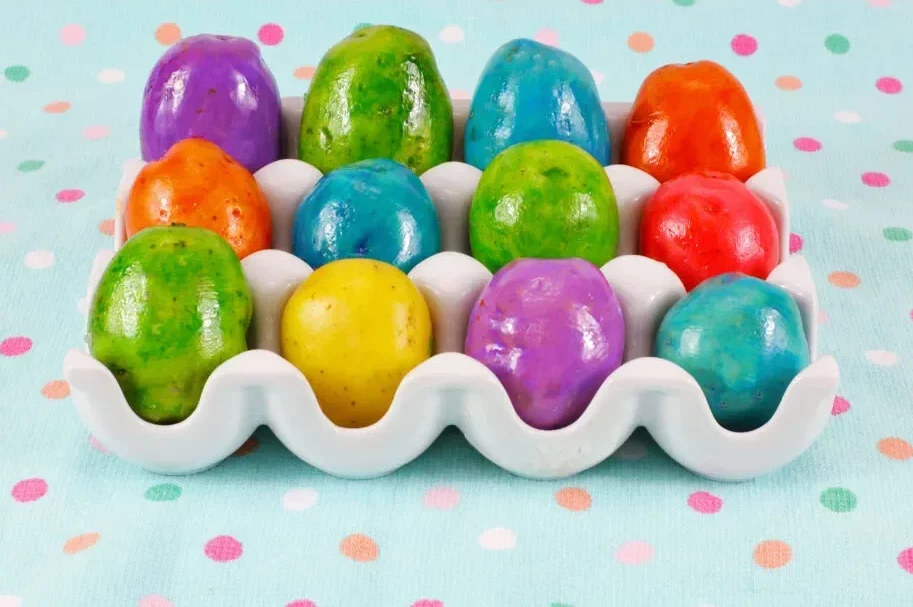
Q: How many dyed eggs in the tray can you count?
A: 12